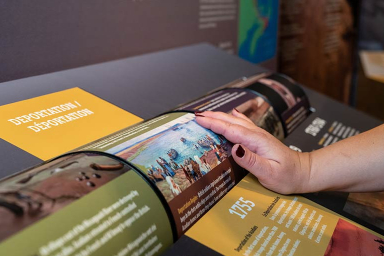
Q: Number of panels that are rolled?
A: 4